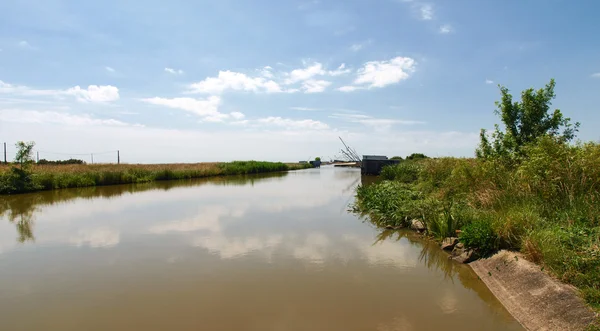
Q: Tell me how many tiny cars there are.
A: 0